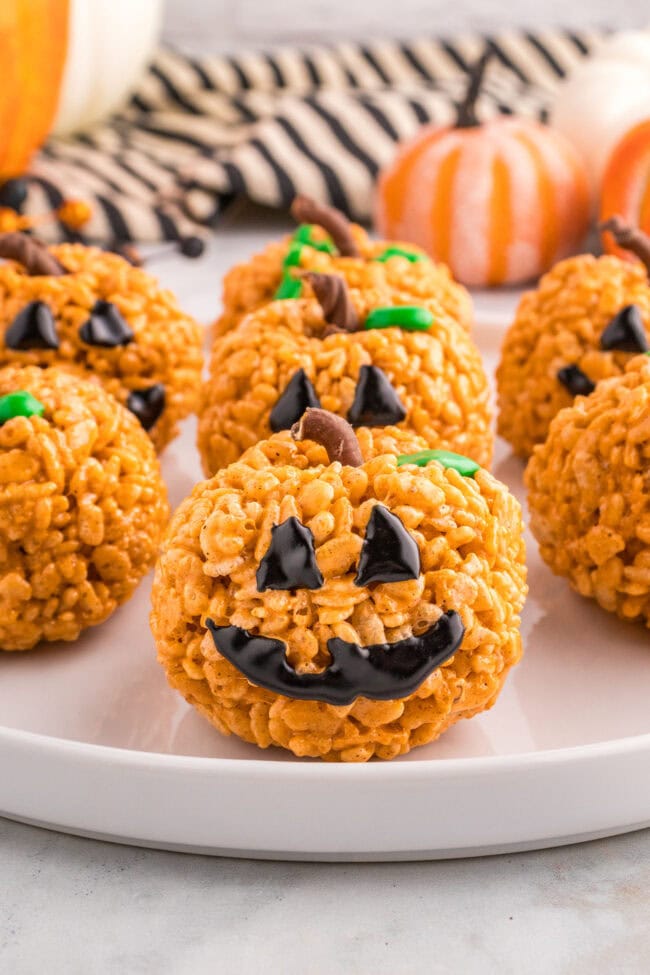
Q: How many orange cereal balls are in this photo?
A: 7